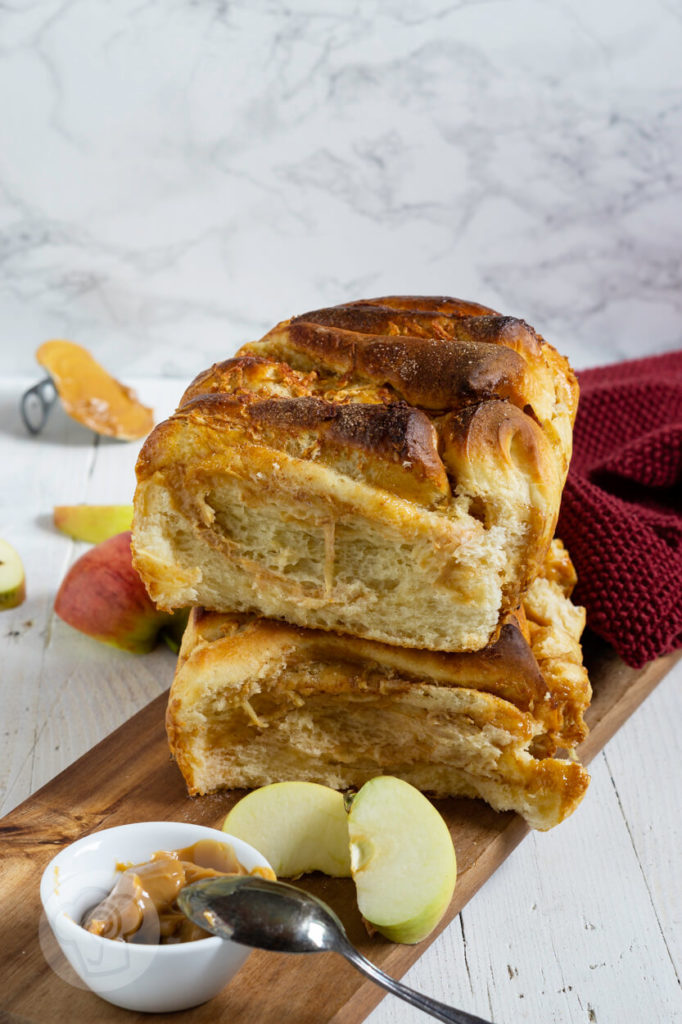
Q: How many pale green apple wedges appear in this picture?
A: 2